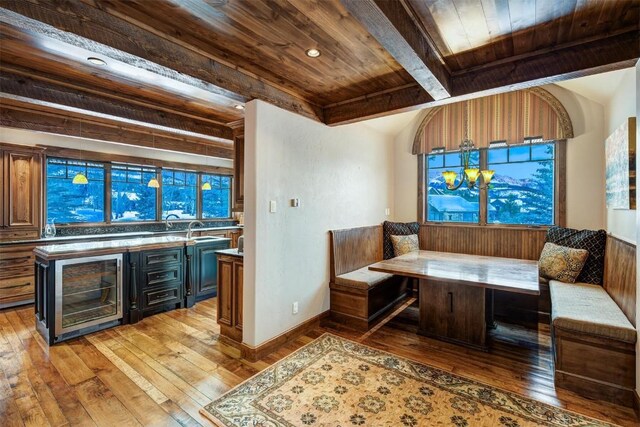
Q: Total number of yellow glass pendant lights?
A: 3